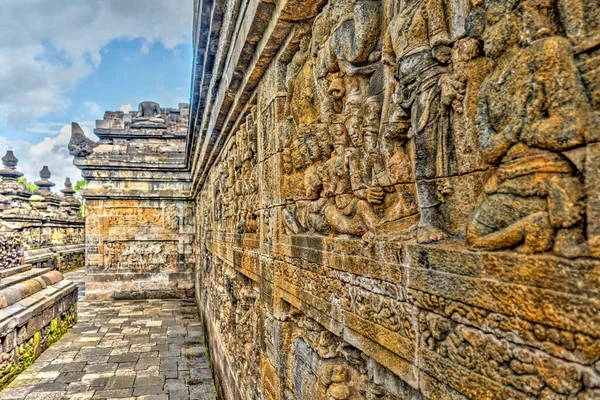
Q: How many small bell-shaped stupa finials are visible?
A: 3